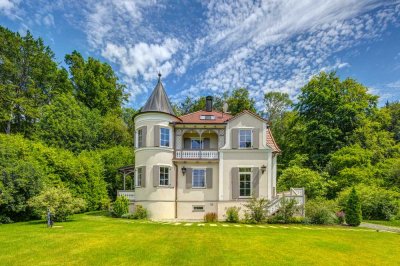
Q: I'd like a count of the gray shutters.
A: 12